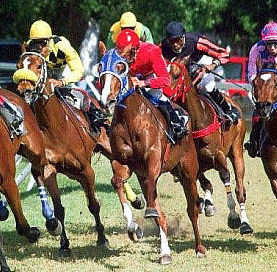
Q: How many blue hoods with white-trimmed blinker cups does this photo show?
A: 1